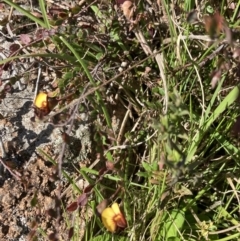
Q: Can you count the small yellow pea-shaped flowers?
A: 2